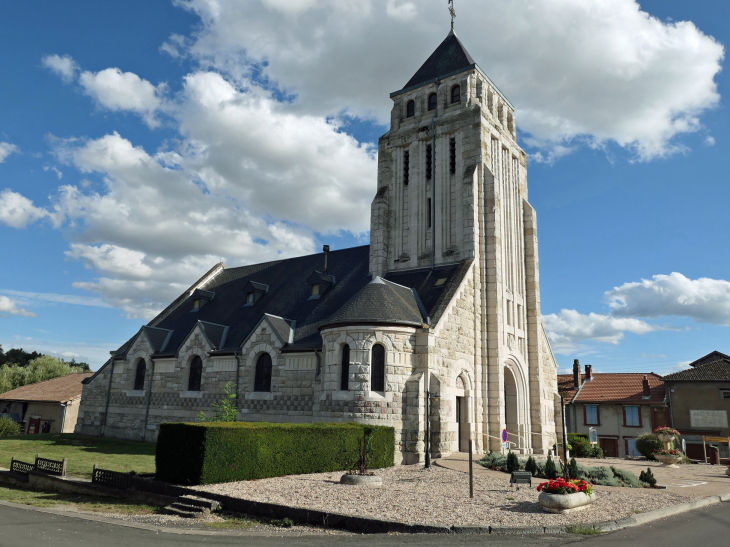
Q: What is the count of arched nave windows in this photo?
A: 3